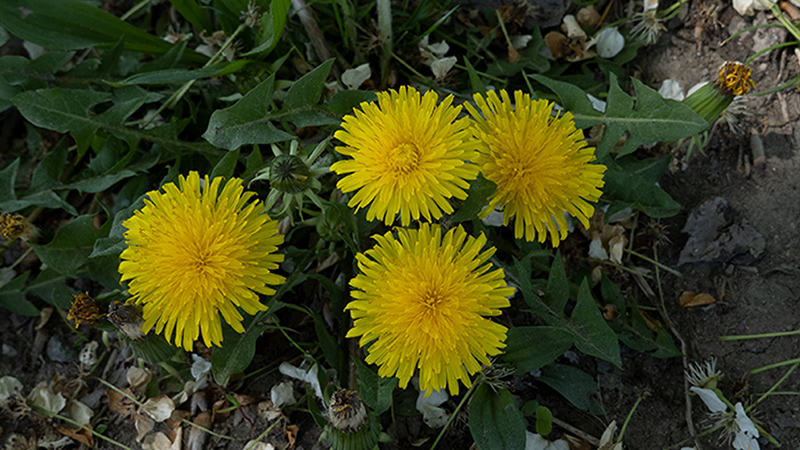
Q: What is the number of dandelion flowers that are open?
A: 4